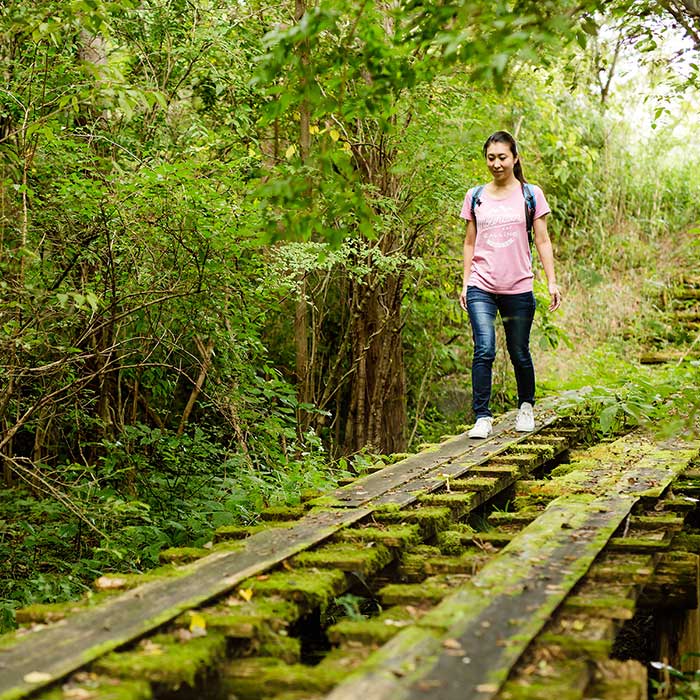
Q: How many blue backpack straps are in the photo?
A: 2